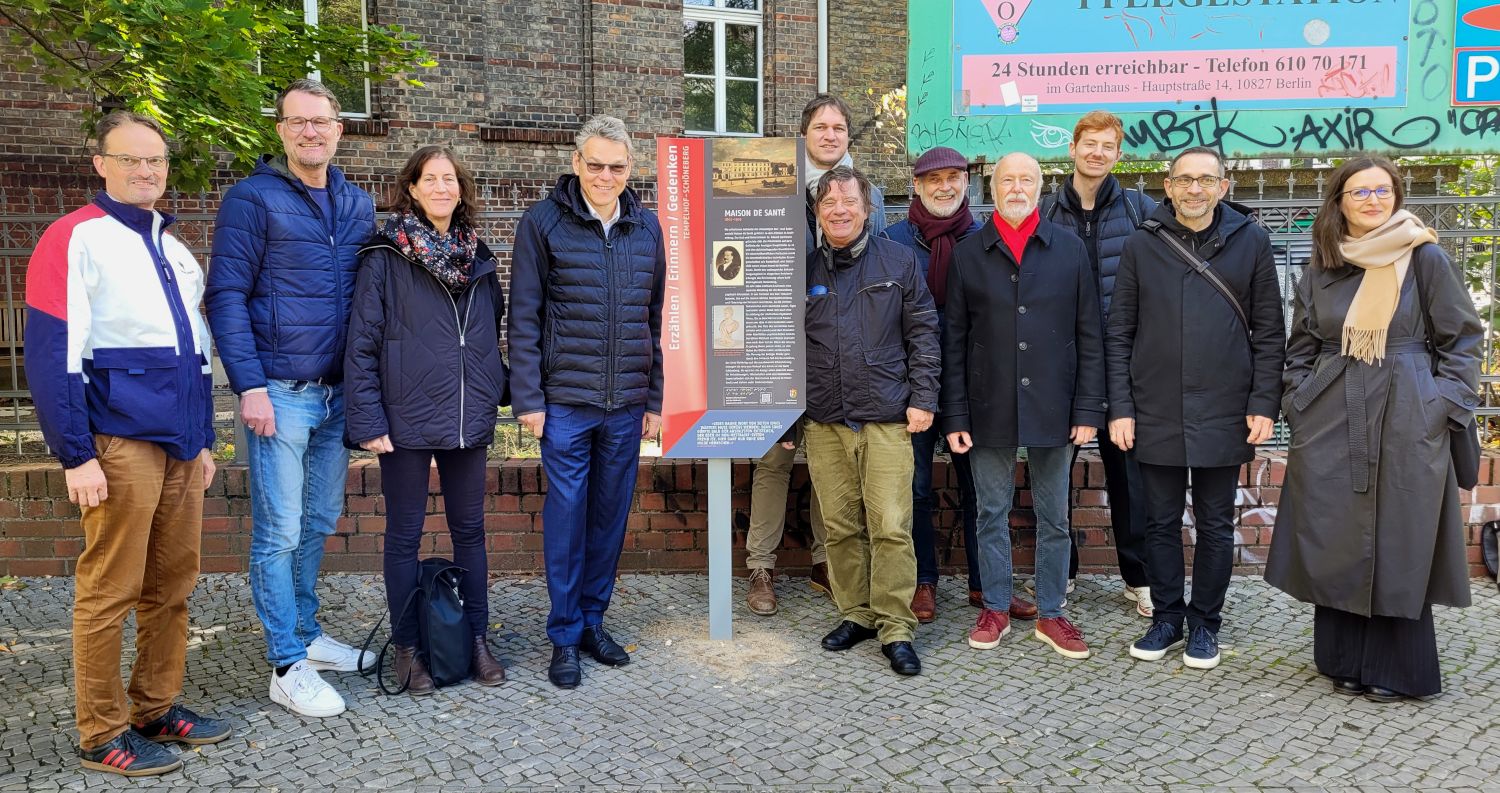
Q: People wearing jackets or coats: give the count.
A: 11